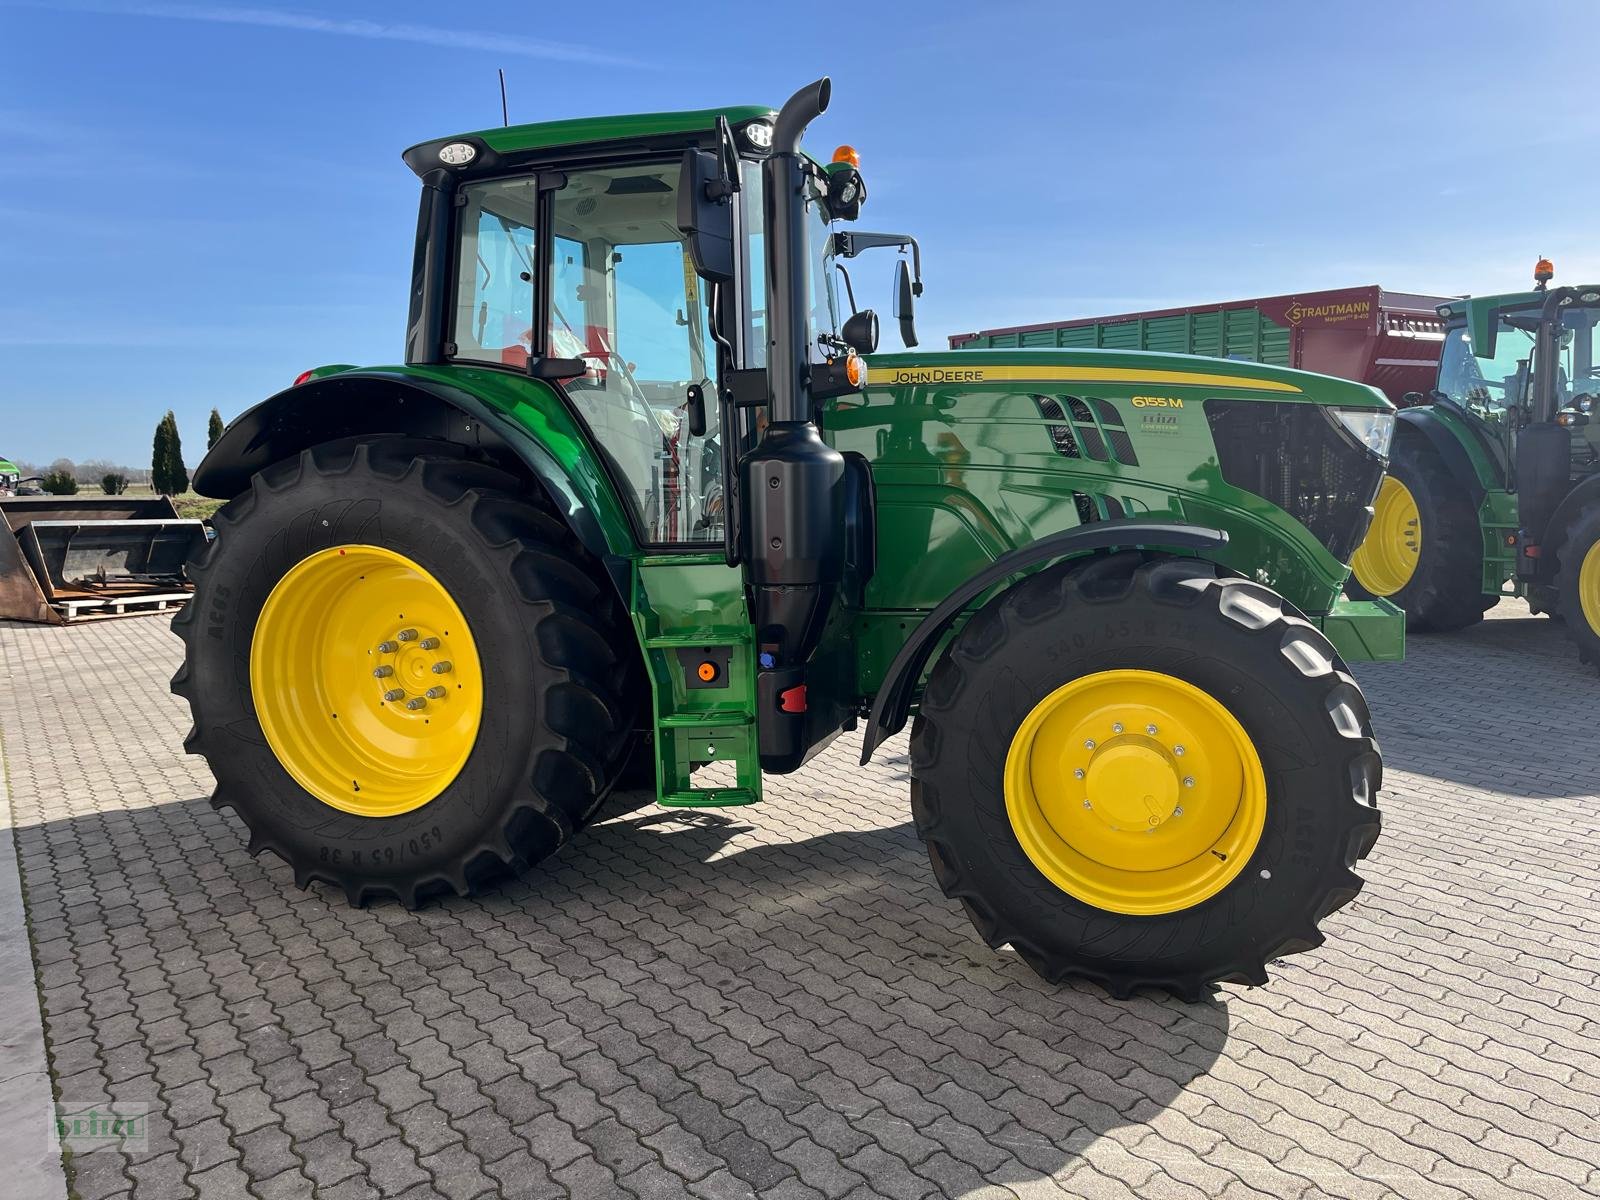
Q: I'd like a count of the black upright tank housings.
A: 2